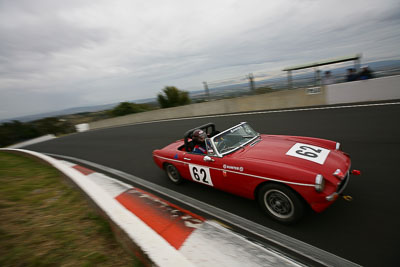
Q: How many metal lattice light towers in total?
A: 0